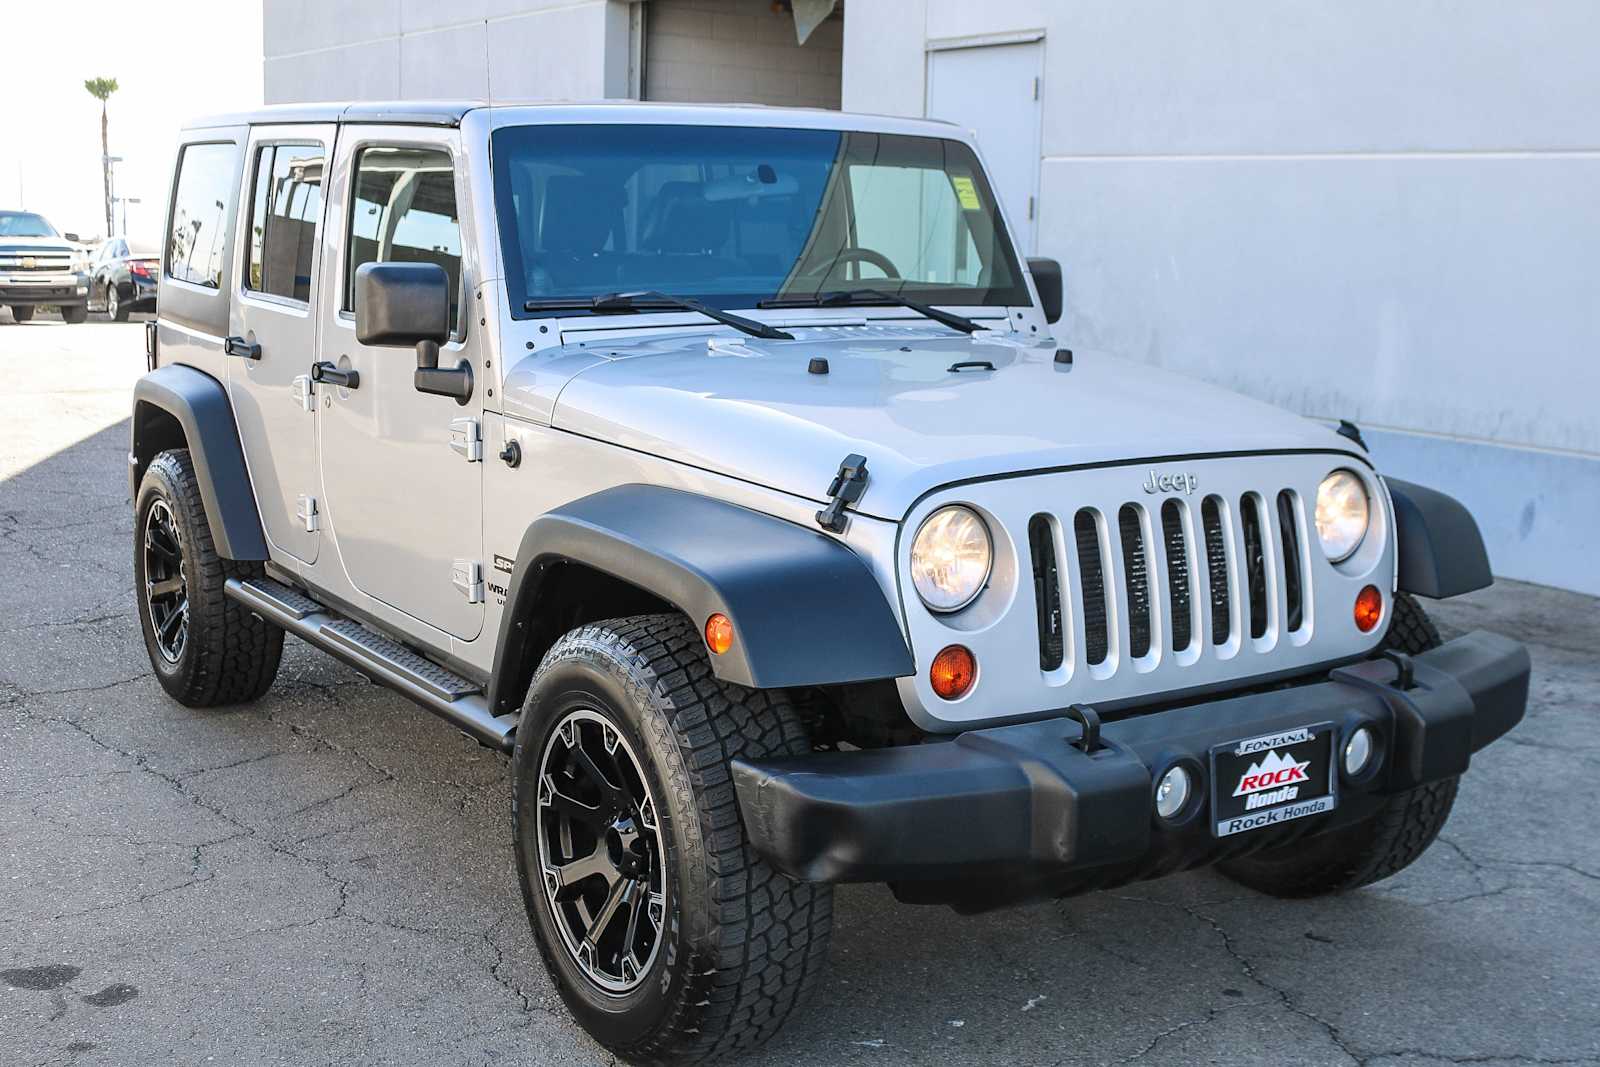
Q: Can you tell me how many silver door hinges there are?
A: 4